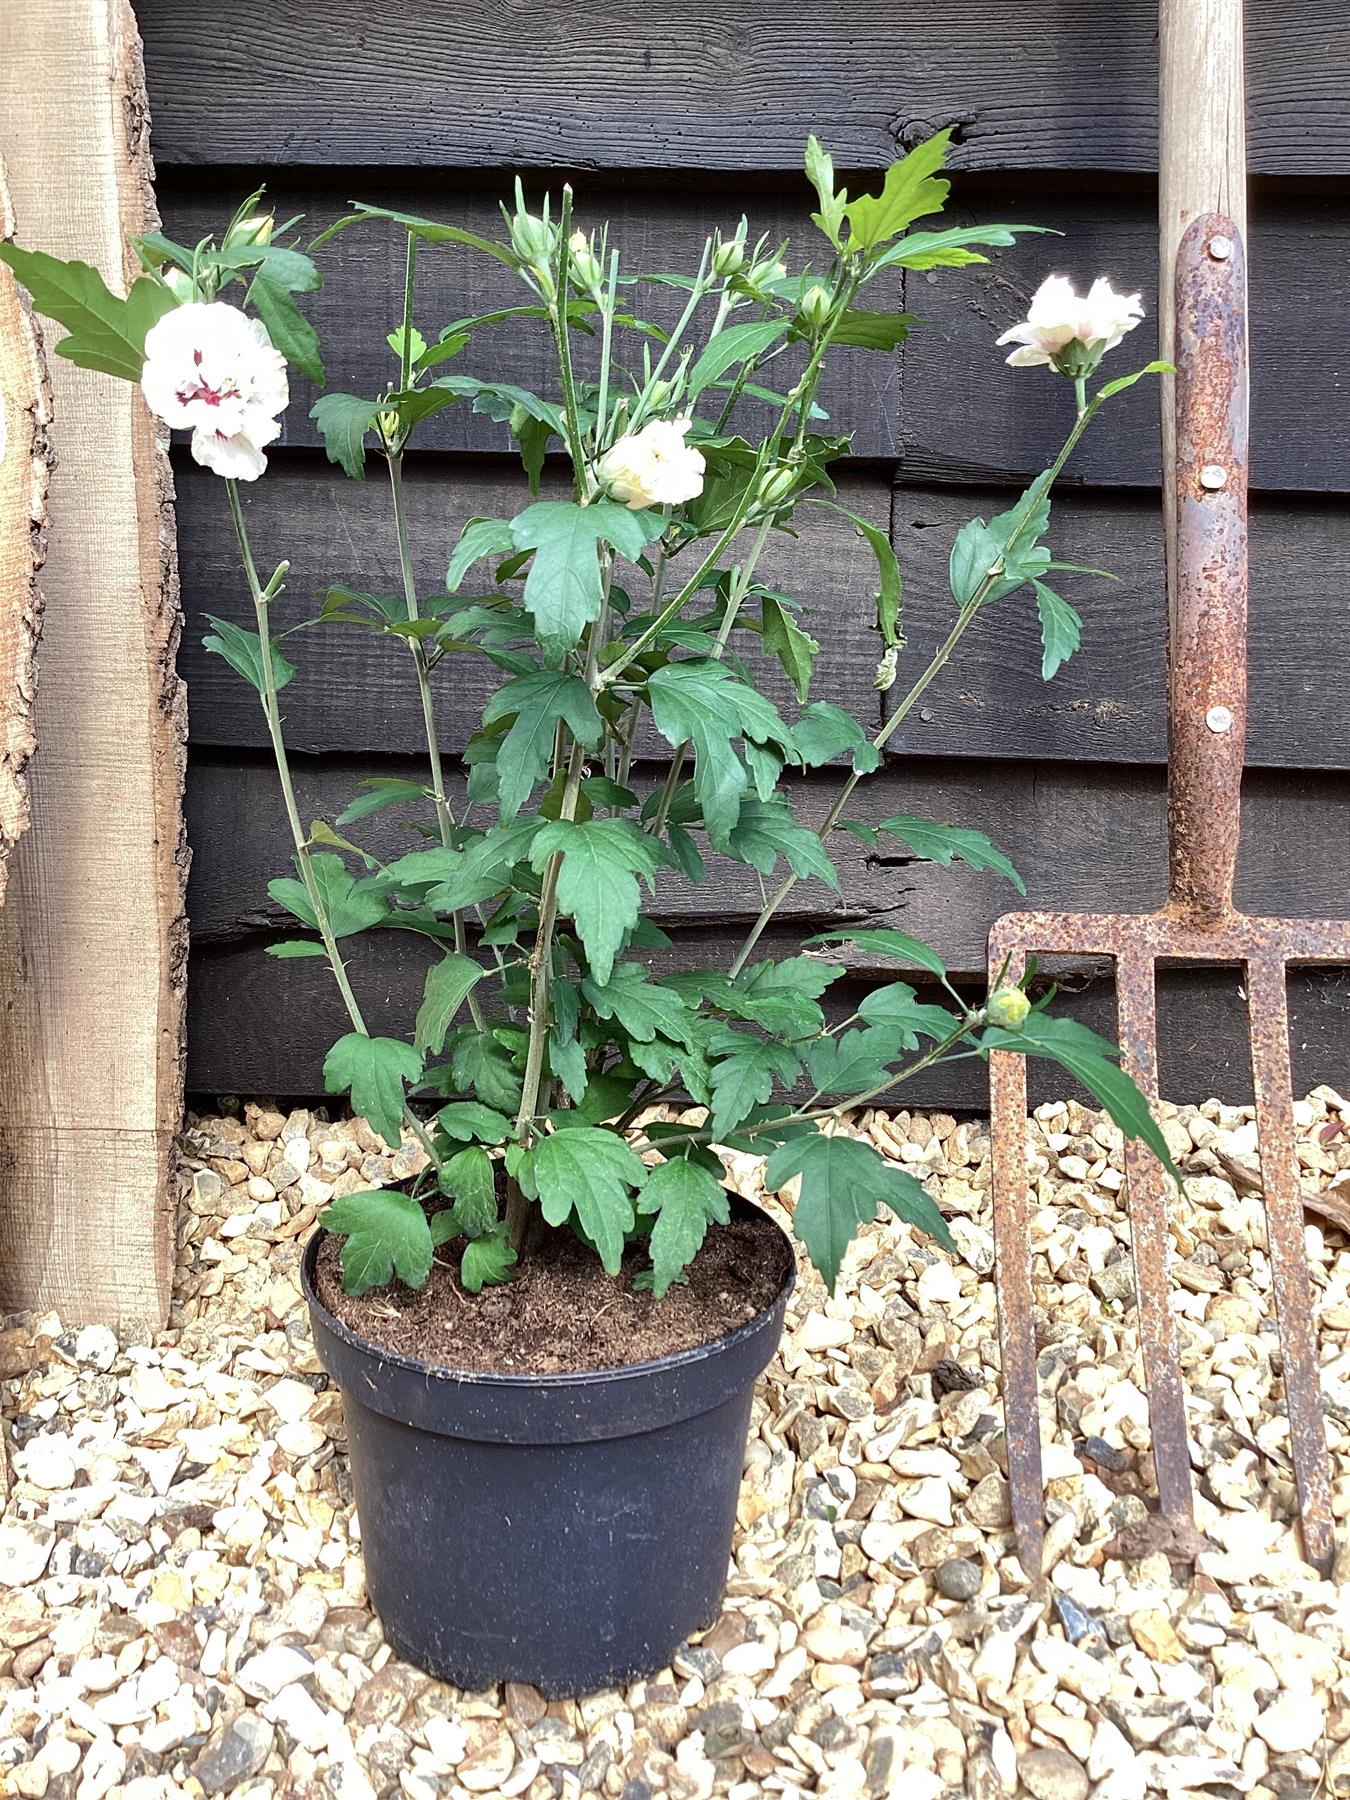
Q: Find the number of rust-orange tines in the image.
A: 3